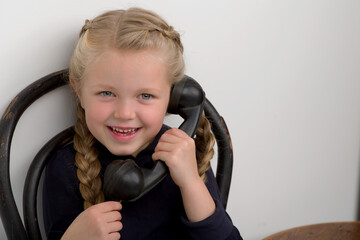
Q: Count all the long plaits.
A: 2